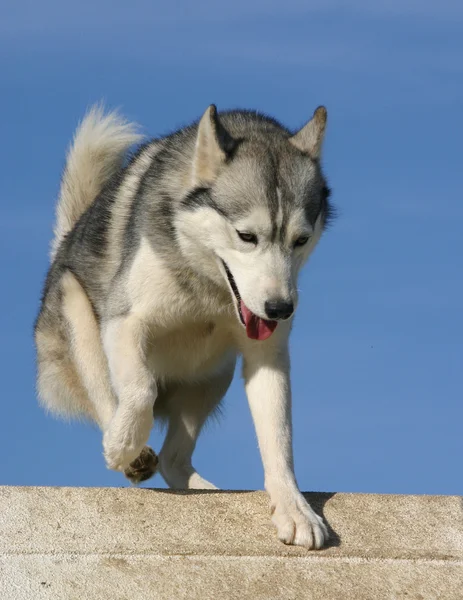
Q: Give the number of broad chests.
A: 1